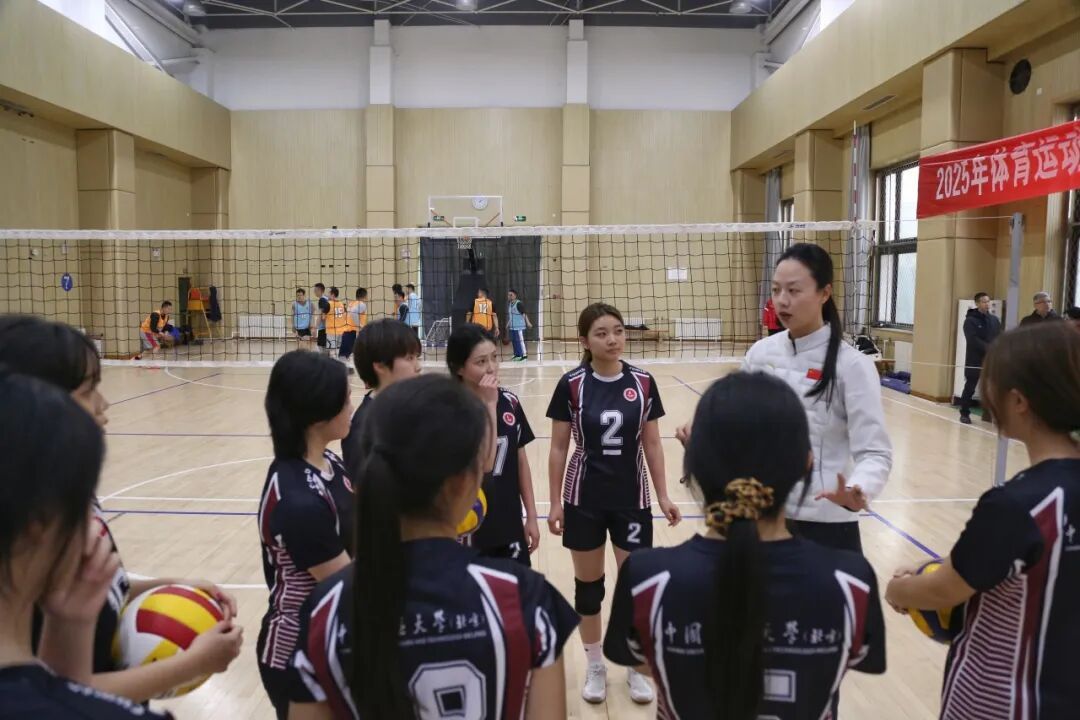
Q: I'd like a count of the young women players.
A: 9